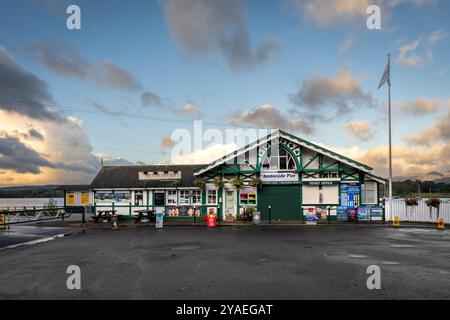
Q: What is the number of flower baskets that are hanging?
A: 6